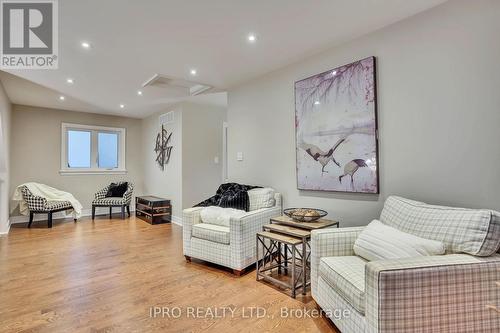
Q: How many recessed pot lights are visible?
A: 7